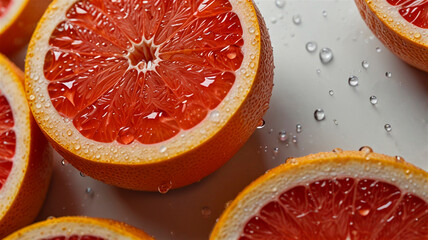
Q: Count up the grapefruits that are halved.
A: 6